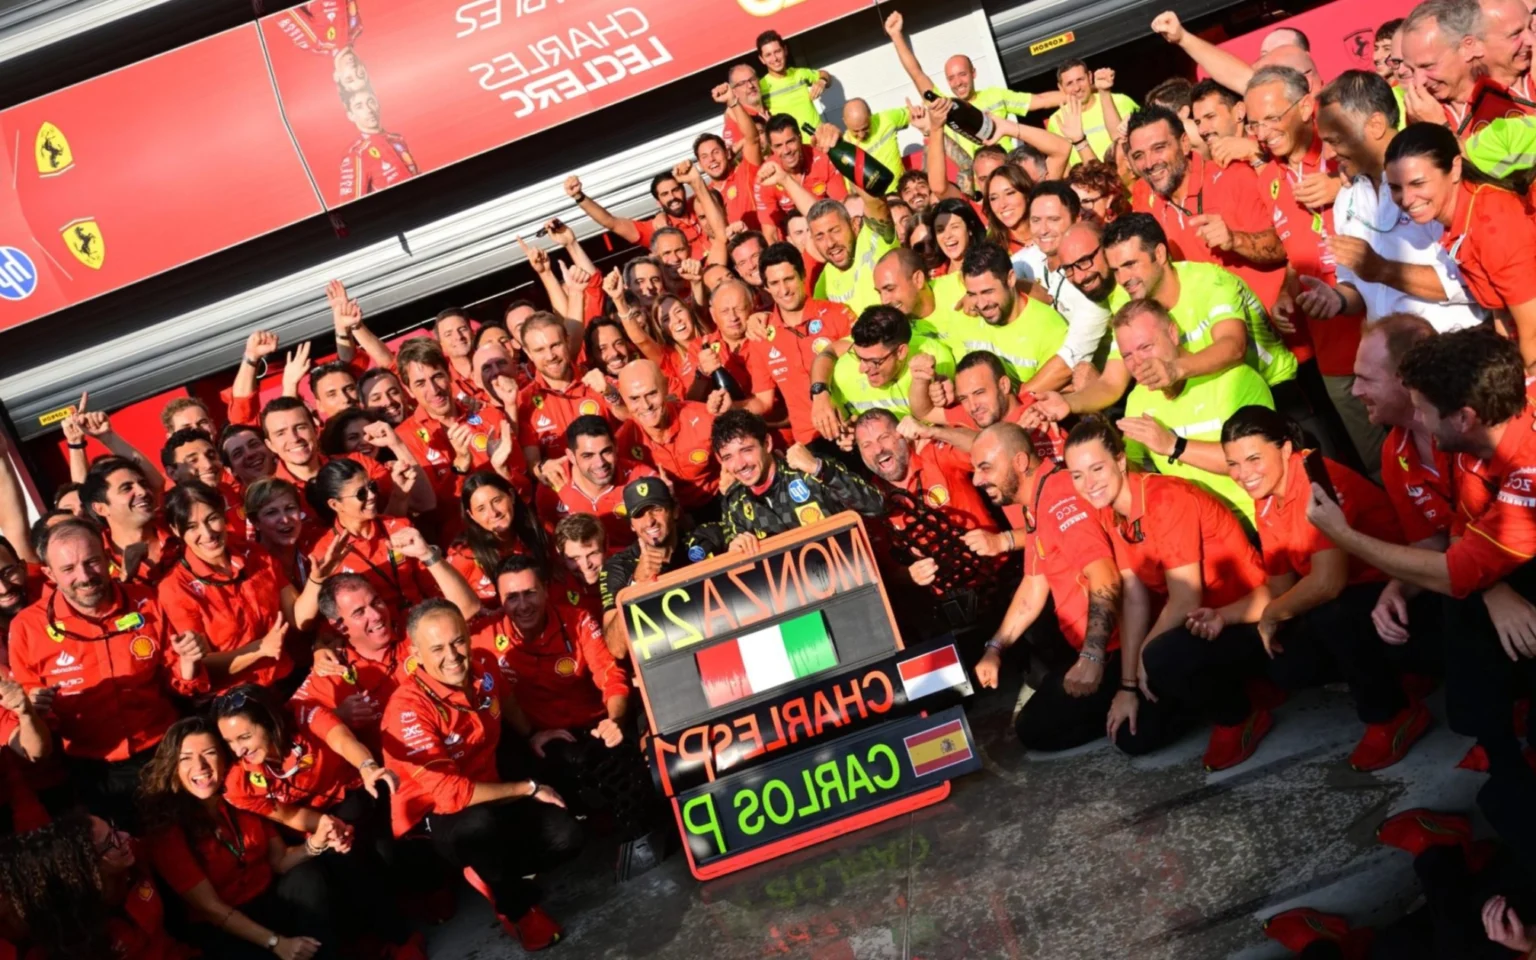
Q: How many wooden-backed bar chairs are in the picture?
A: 0